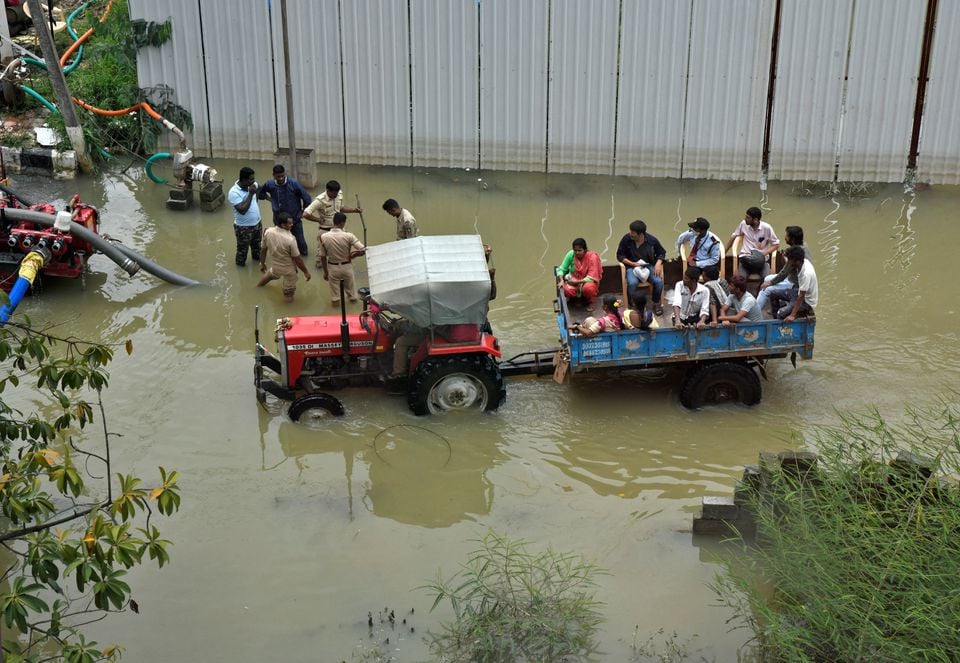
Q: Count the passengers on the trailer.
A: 11